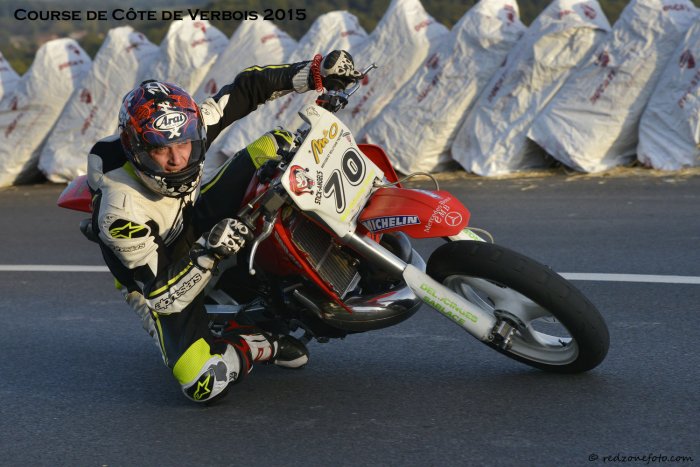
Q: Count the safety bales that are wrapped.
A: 11